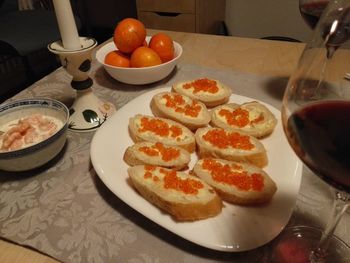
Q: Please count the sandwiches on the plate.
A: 8